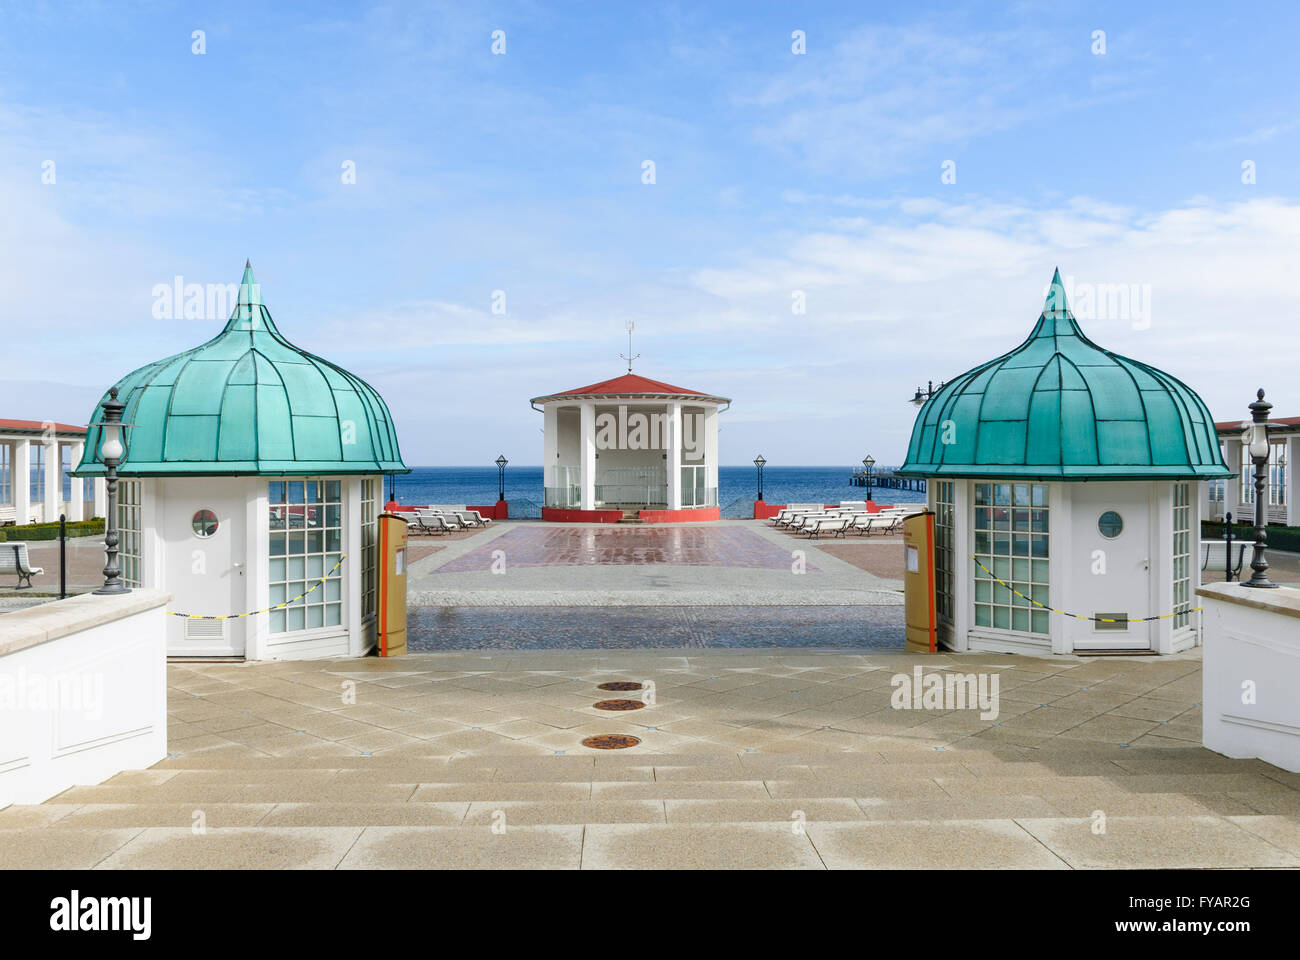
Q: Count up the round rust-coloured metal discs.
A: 3